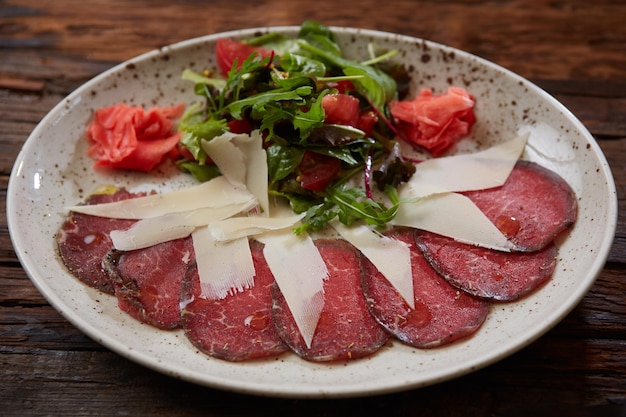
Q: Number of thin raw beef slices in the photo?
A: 7